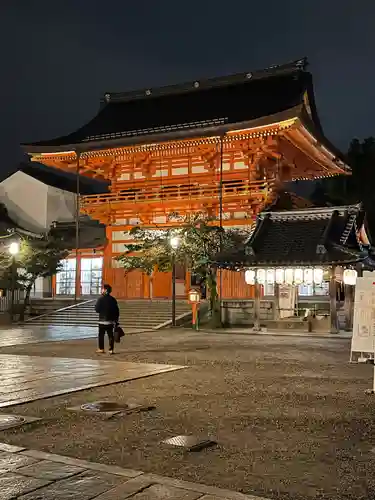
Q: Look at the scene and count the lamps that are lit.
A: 12